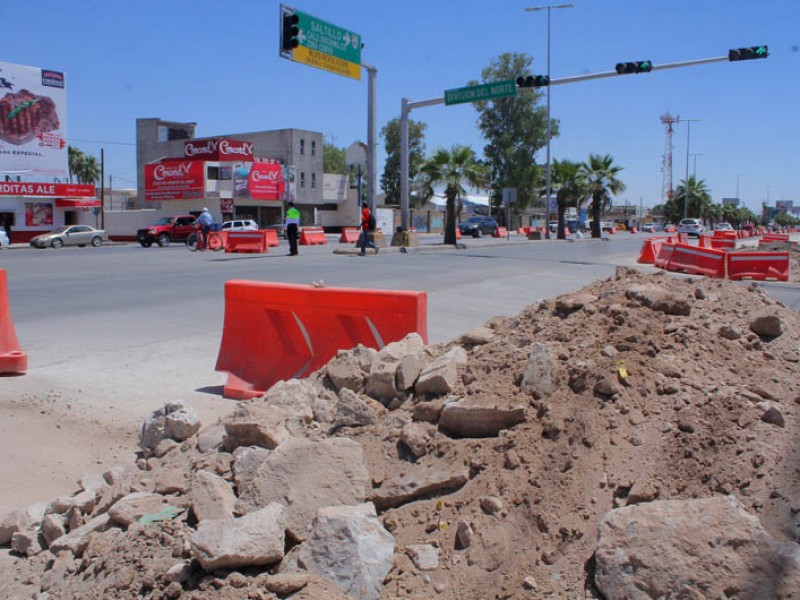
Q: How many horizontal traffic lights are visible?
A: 3